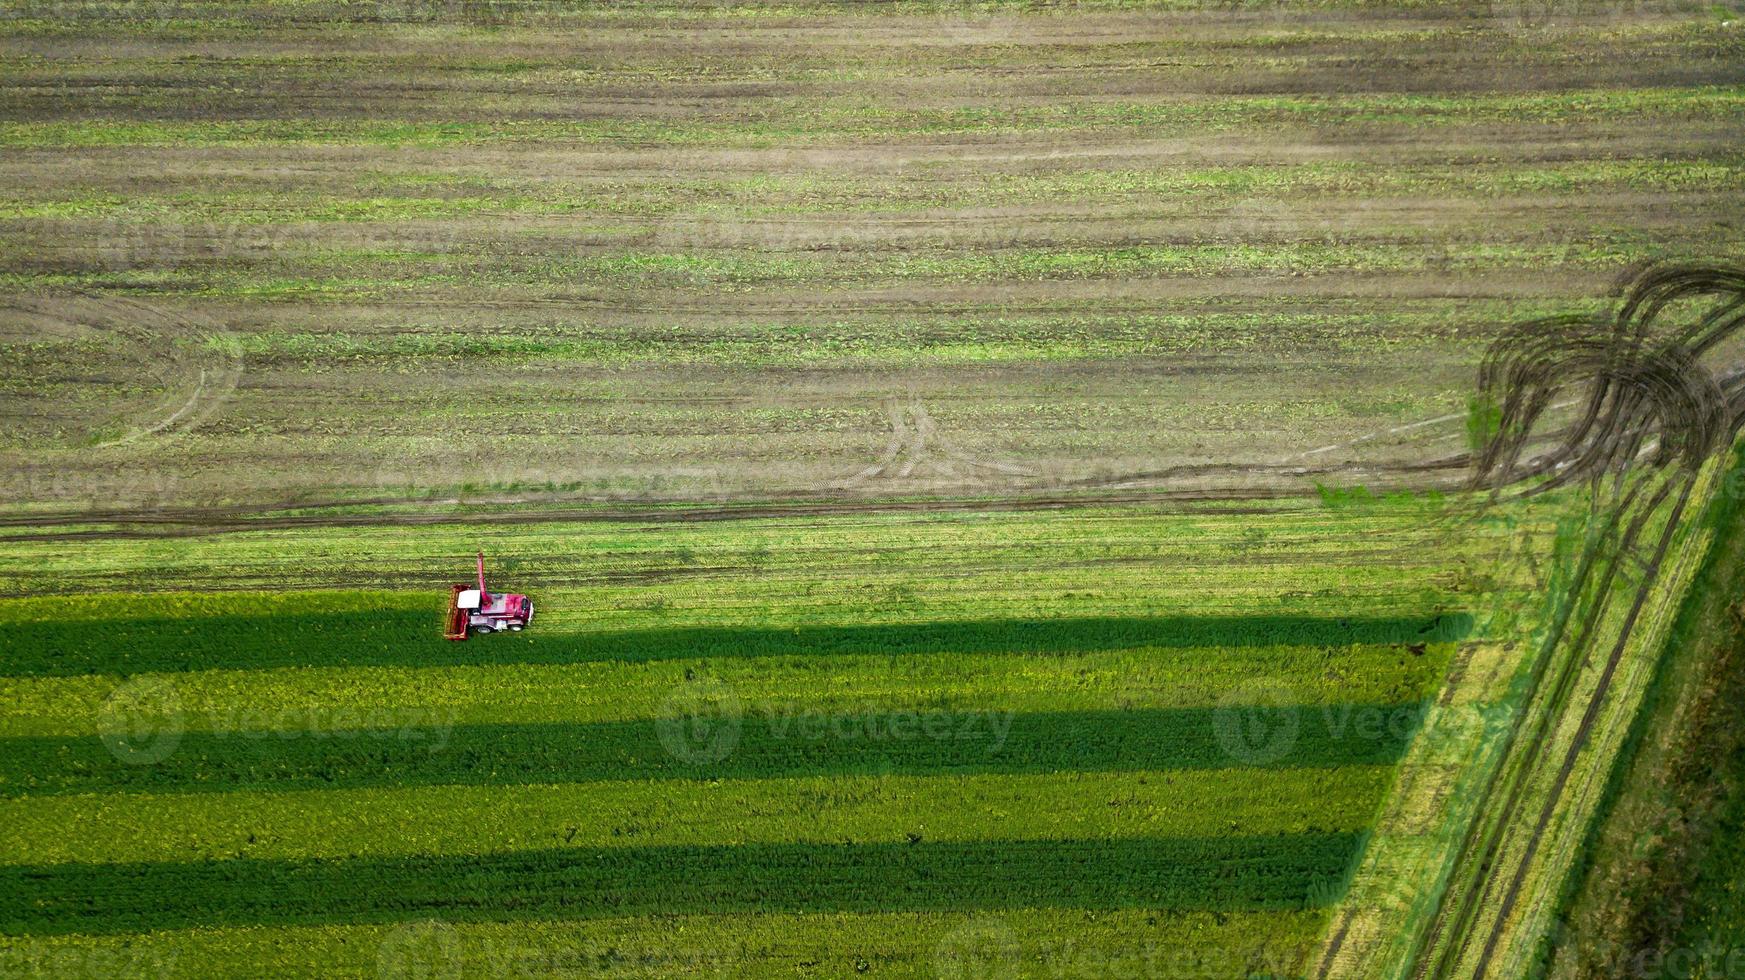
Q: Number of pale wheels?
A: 2